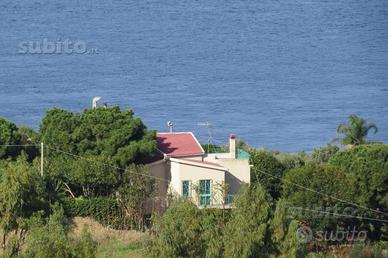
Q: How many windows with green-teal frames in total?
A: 2